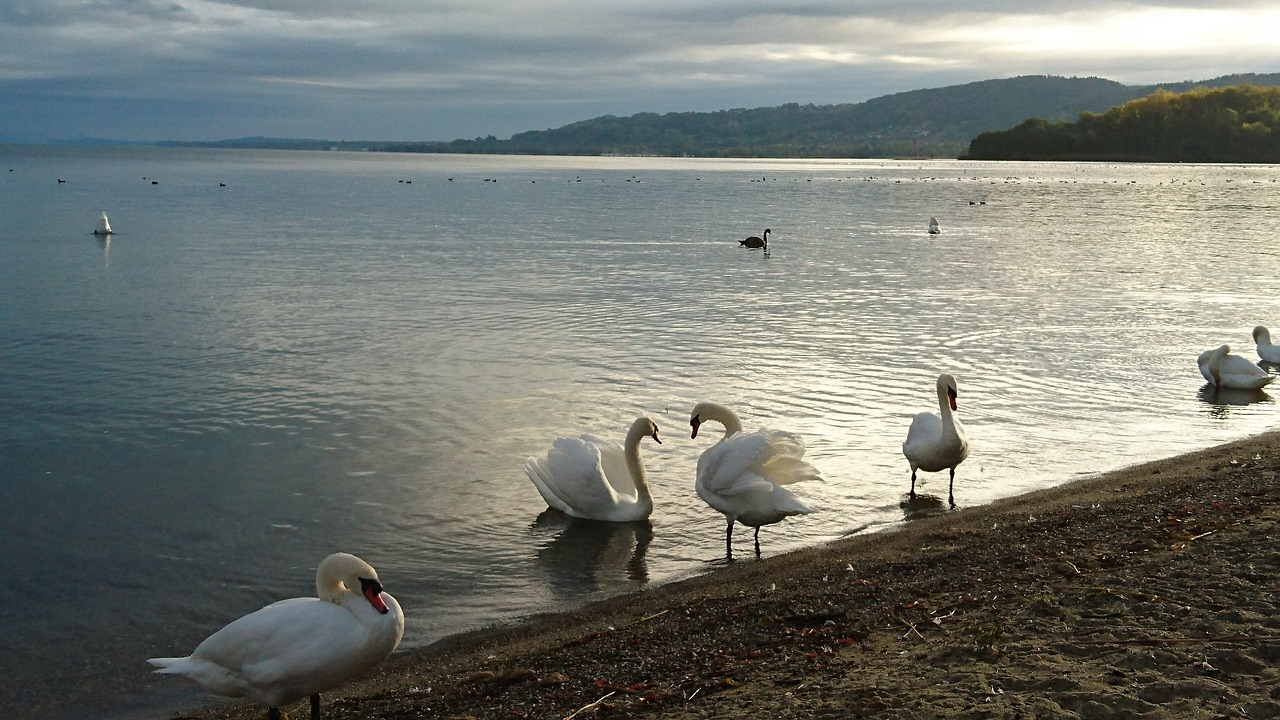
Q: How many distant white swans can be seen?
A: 2